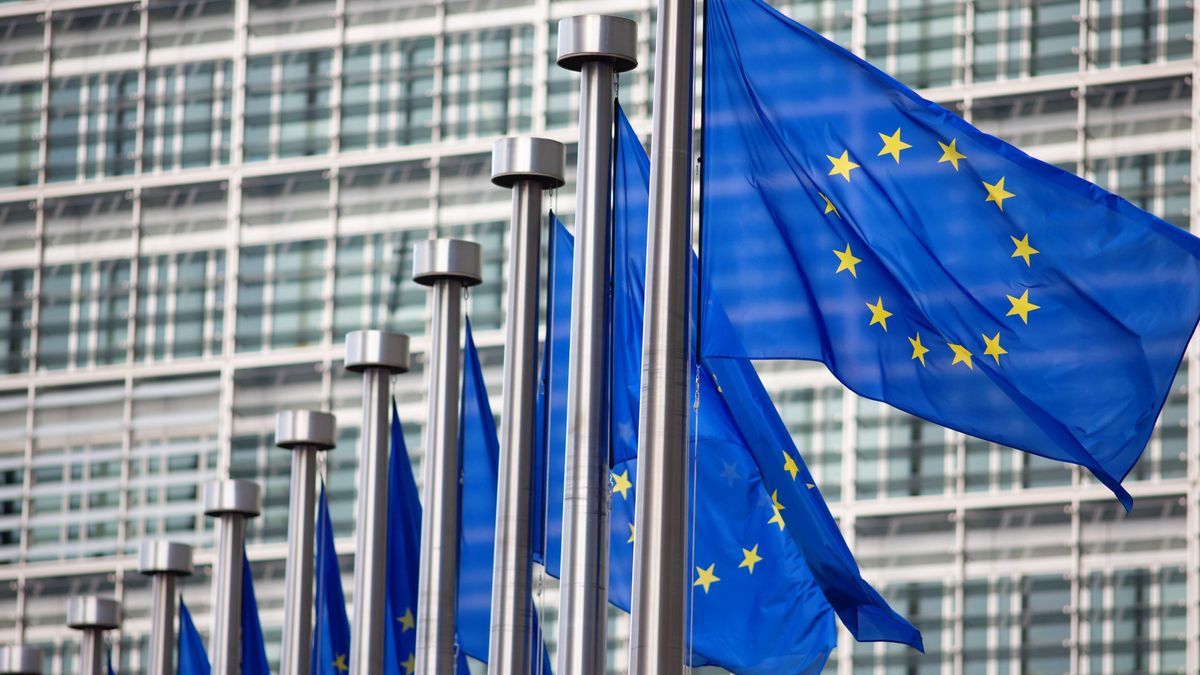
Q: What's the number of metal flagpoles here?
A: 10